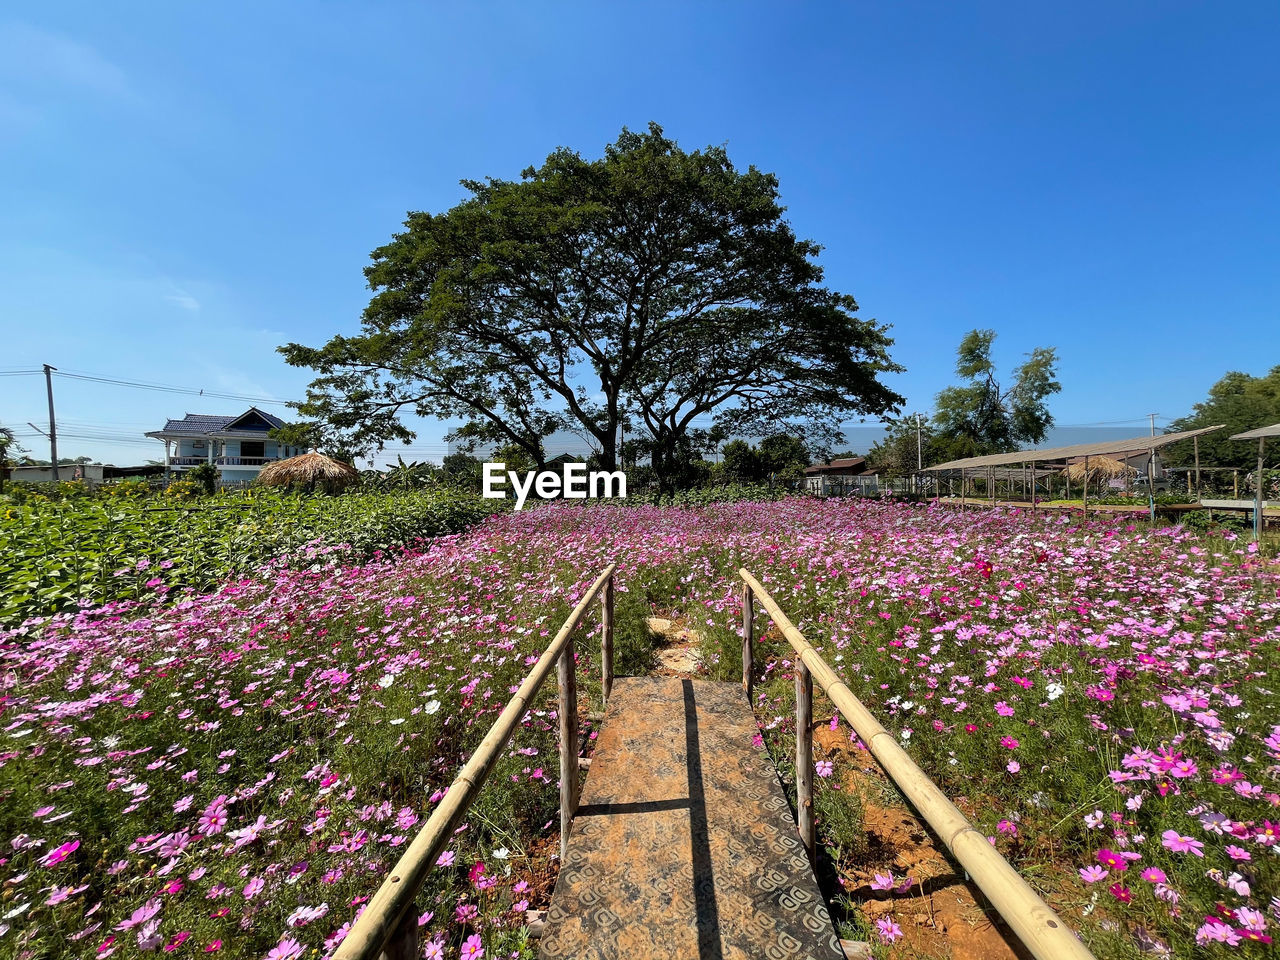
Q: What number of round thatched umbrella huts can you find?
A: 2